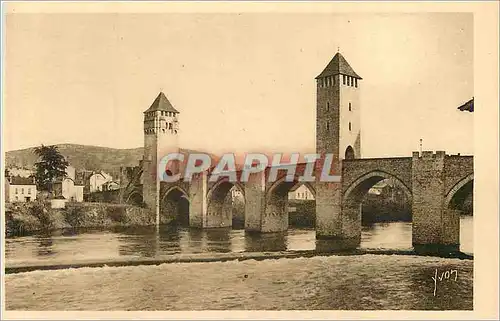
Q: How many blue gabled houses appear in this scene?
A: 0